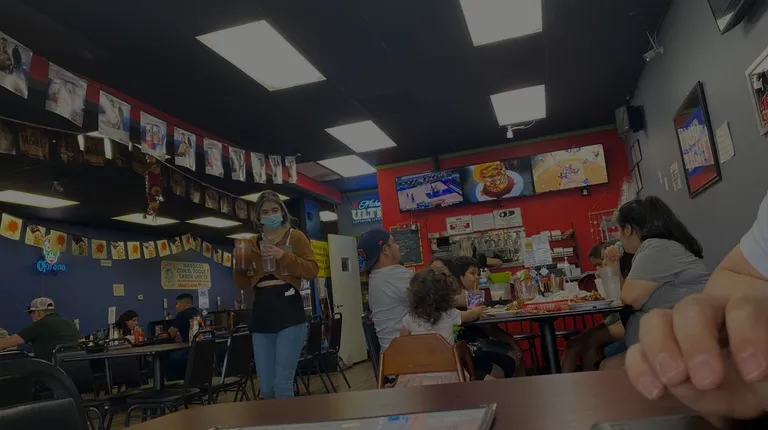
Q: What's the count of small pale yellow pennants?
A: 15